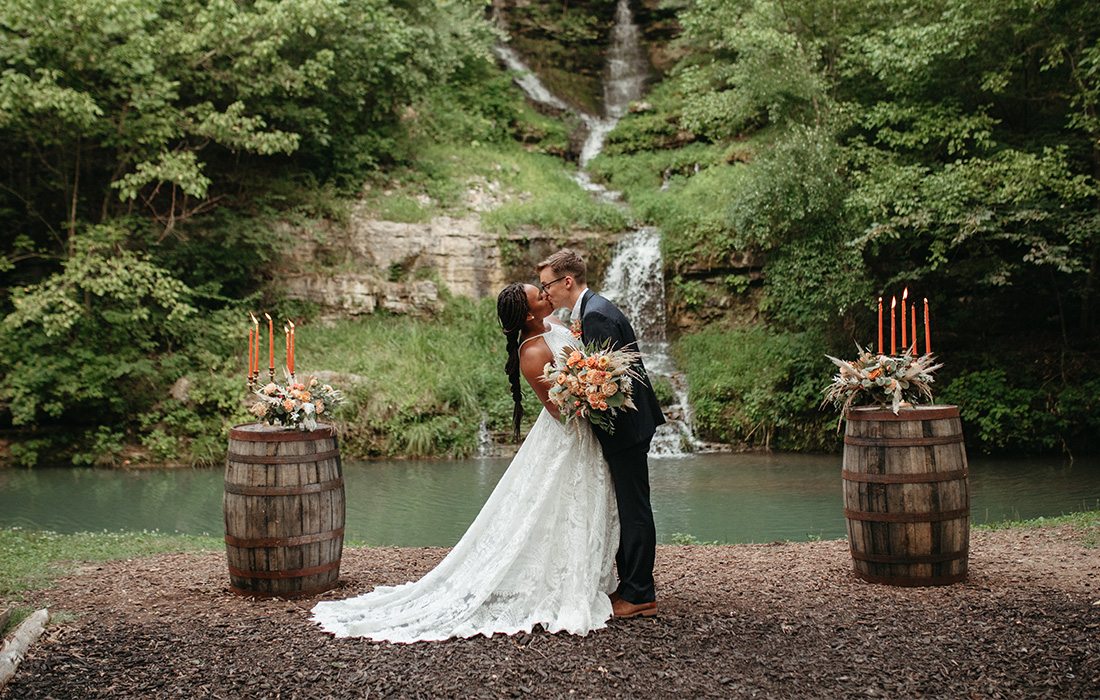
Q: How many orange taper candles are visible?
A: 10